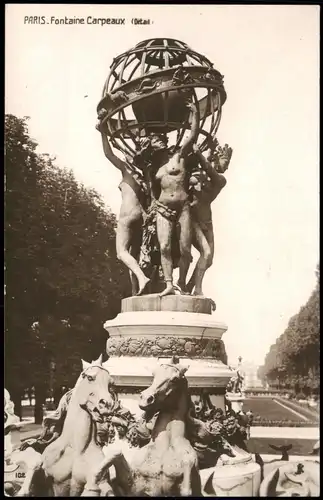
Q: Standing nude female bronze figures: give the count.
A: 3